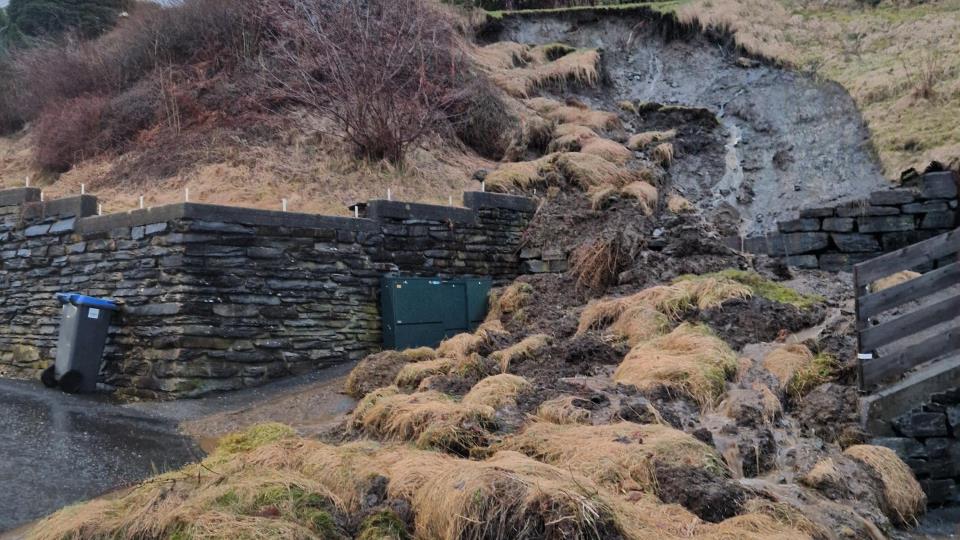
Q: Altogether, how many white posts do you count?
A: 12